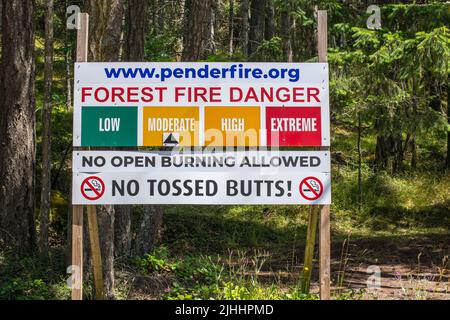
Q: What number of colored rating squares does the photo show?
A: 4